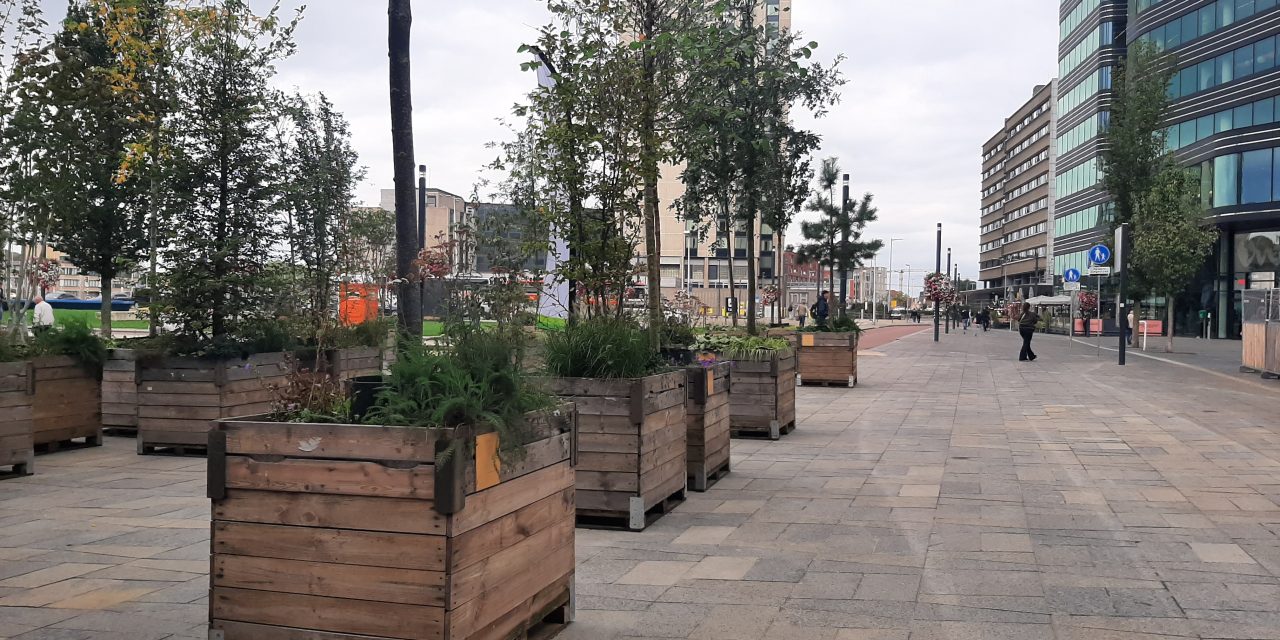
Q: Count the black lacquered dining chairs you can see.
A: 0